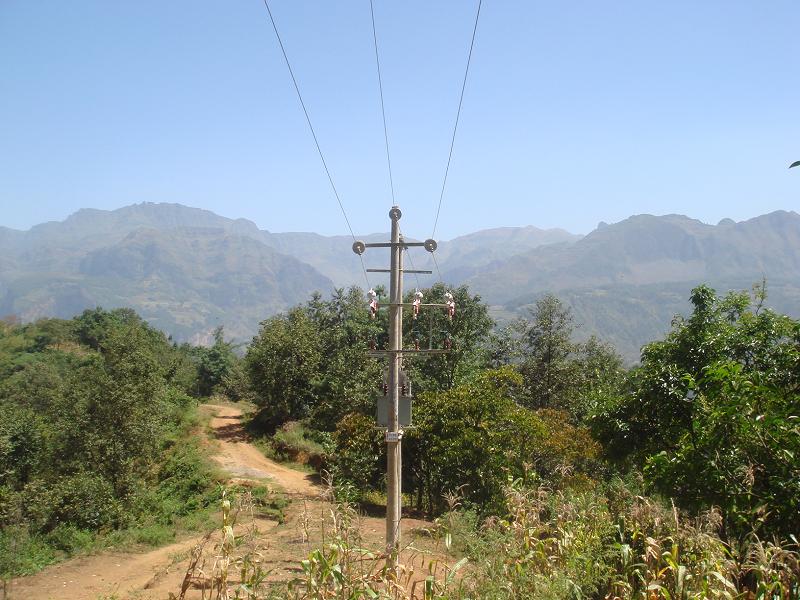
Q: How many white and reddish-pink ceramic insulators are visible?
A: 3